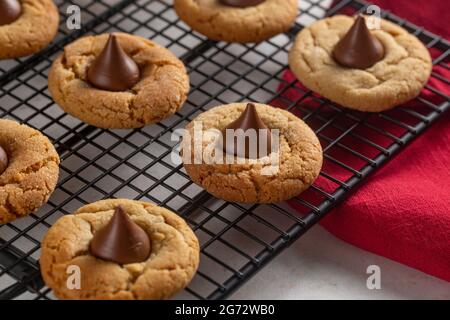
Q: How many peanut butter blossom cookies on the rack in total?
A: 7